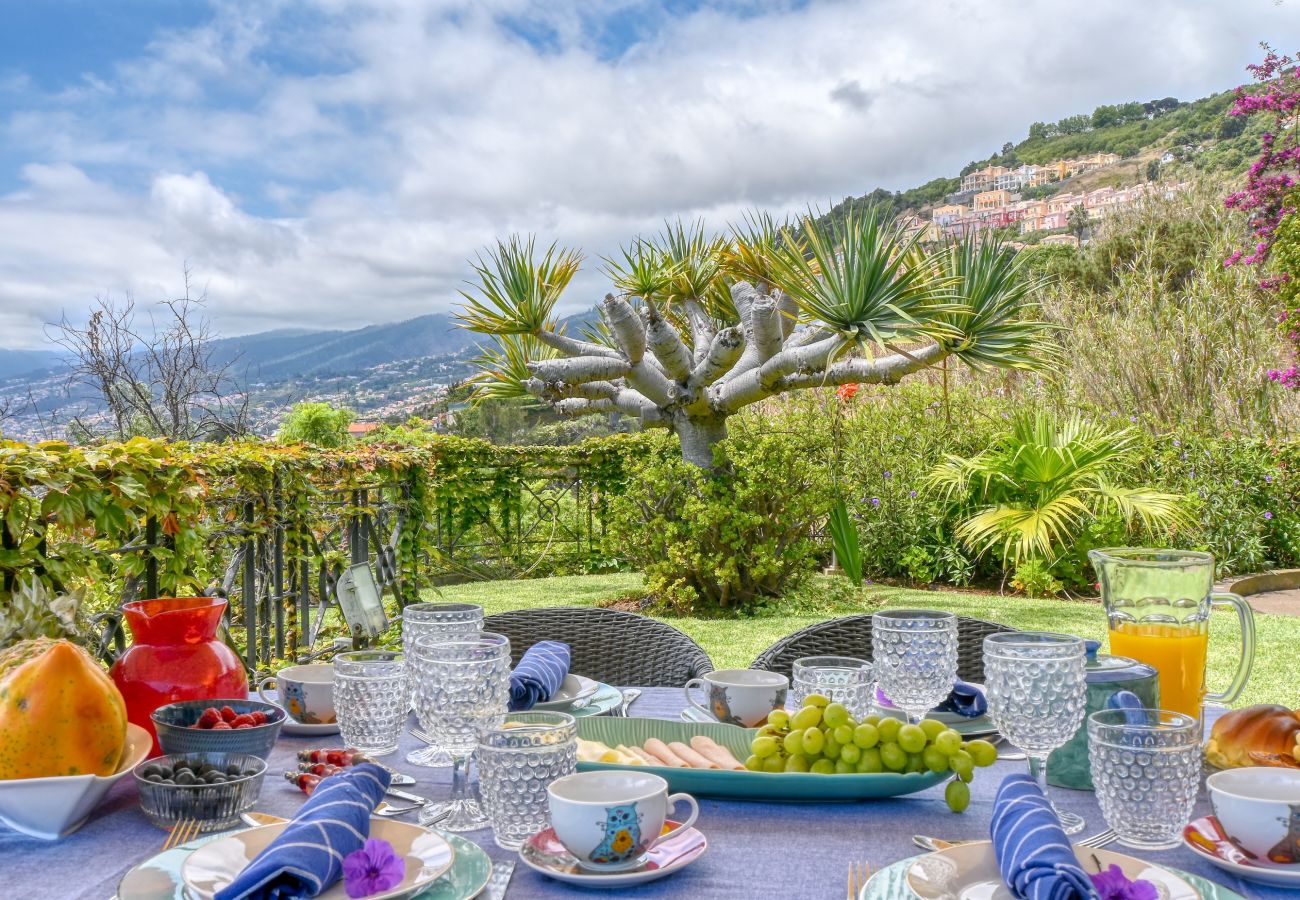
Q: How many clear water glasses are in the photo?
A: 8